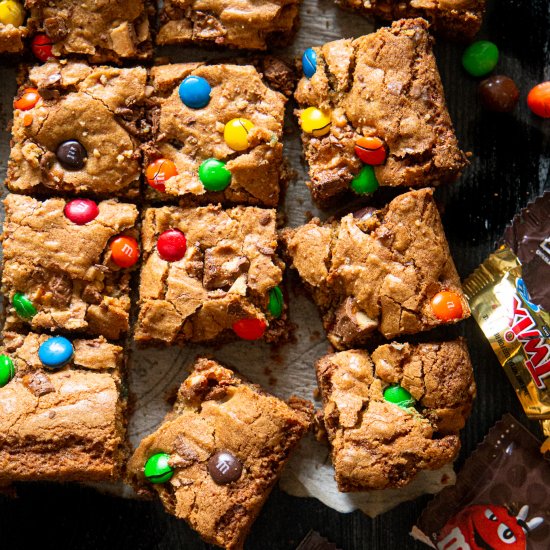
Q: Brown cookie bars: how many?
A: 13